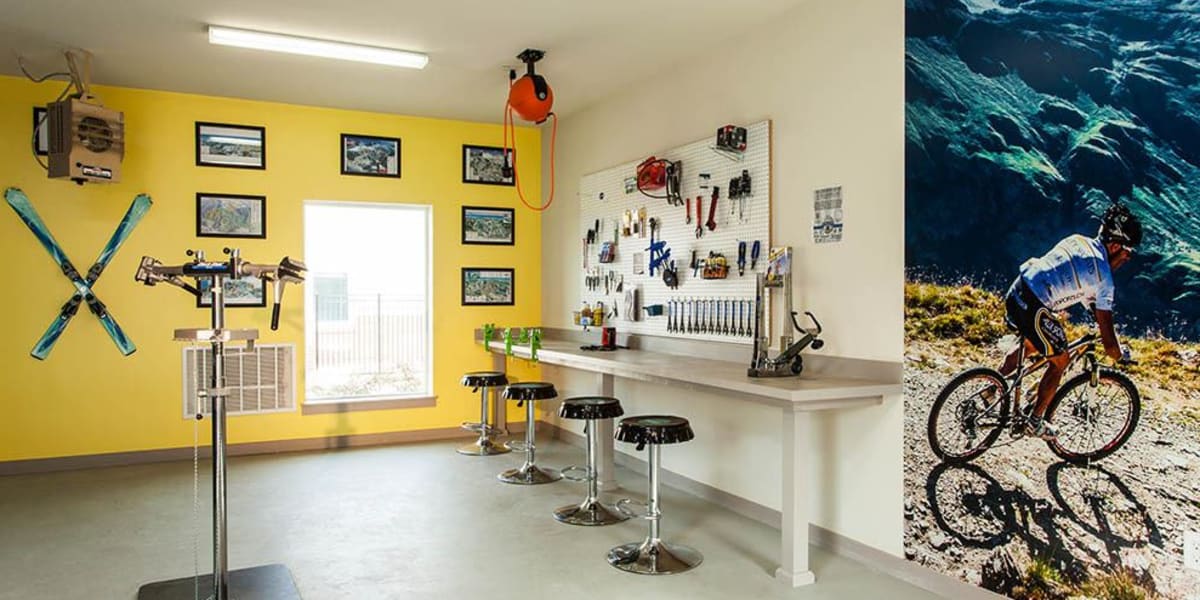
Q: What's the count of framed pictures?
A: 8